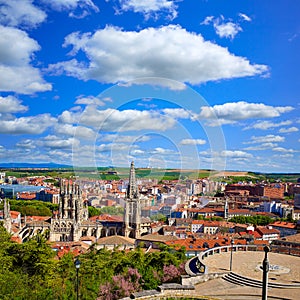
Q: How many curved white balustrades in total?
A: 1